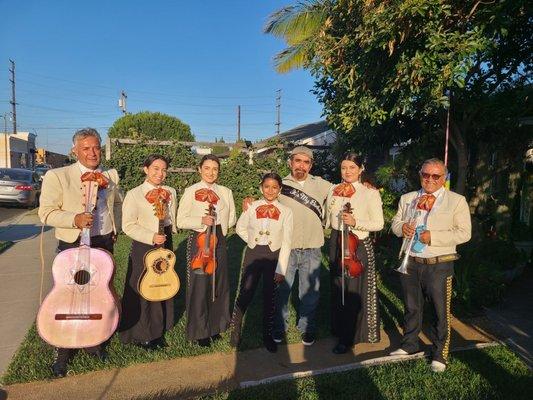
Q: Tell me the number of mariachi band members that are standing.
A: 6